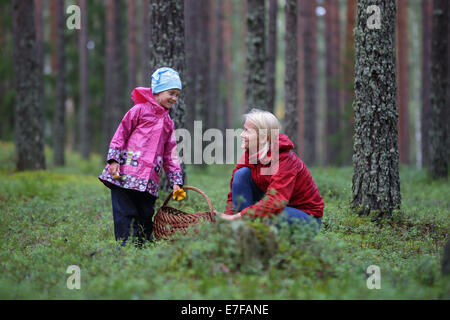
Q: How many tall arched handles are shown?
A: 1